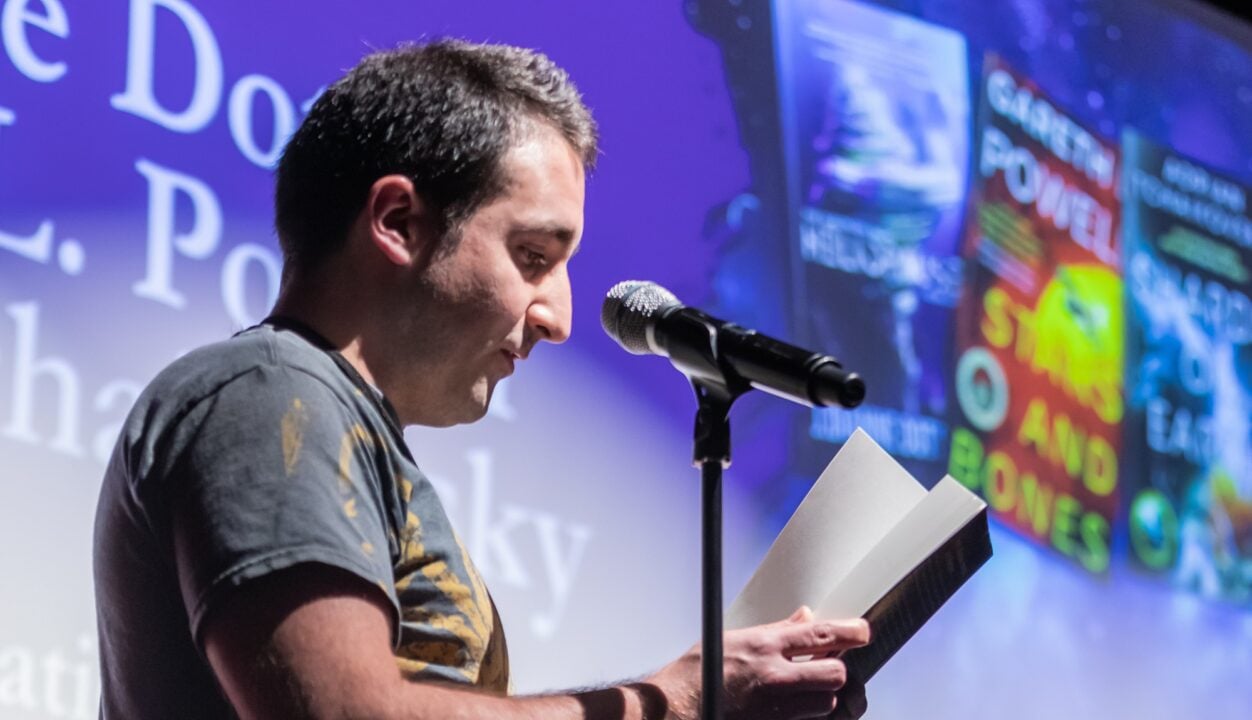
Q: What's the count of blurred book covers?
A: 3